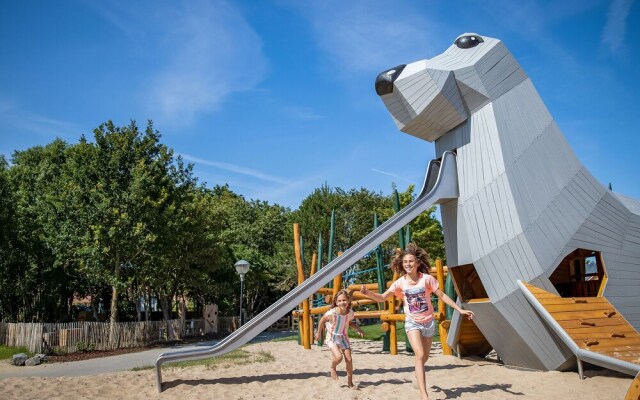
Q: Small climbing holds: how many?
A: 5